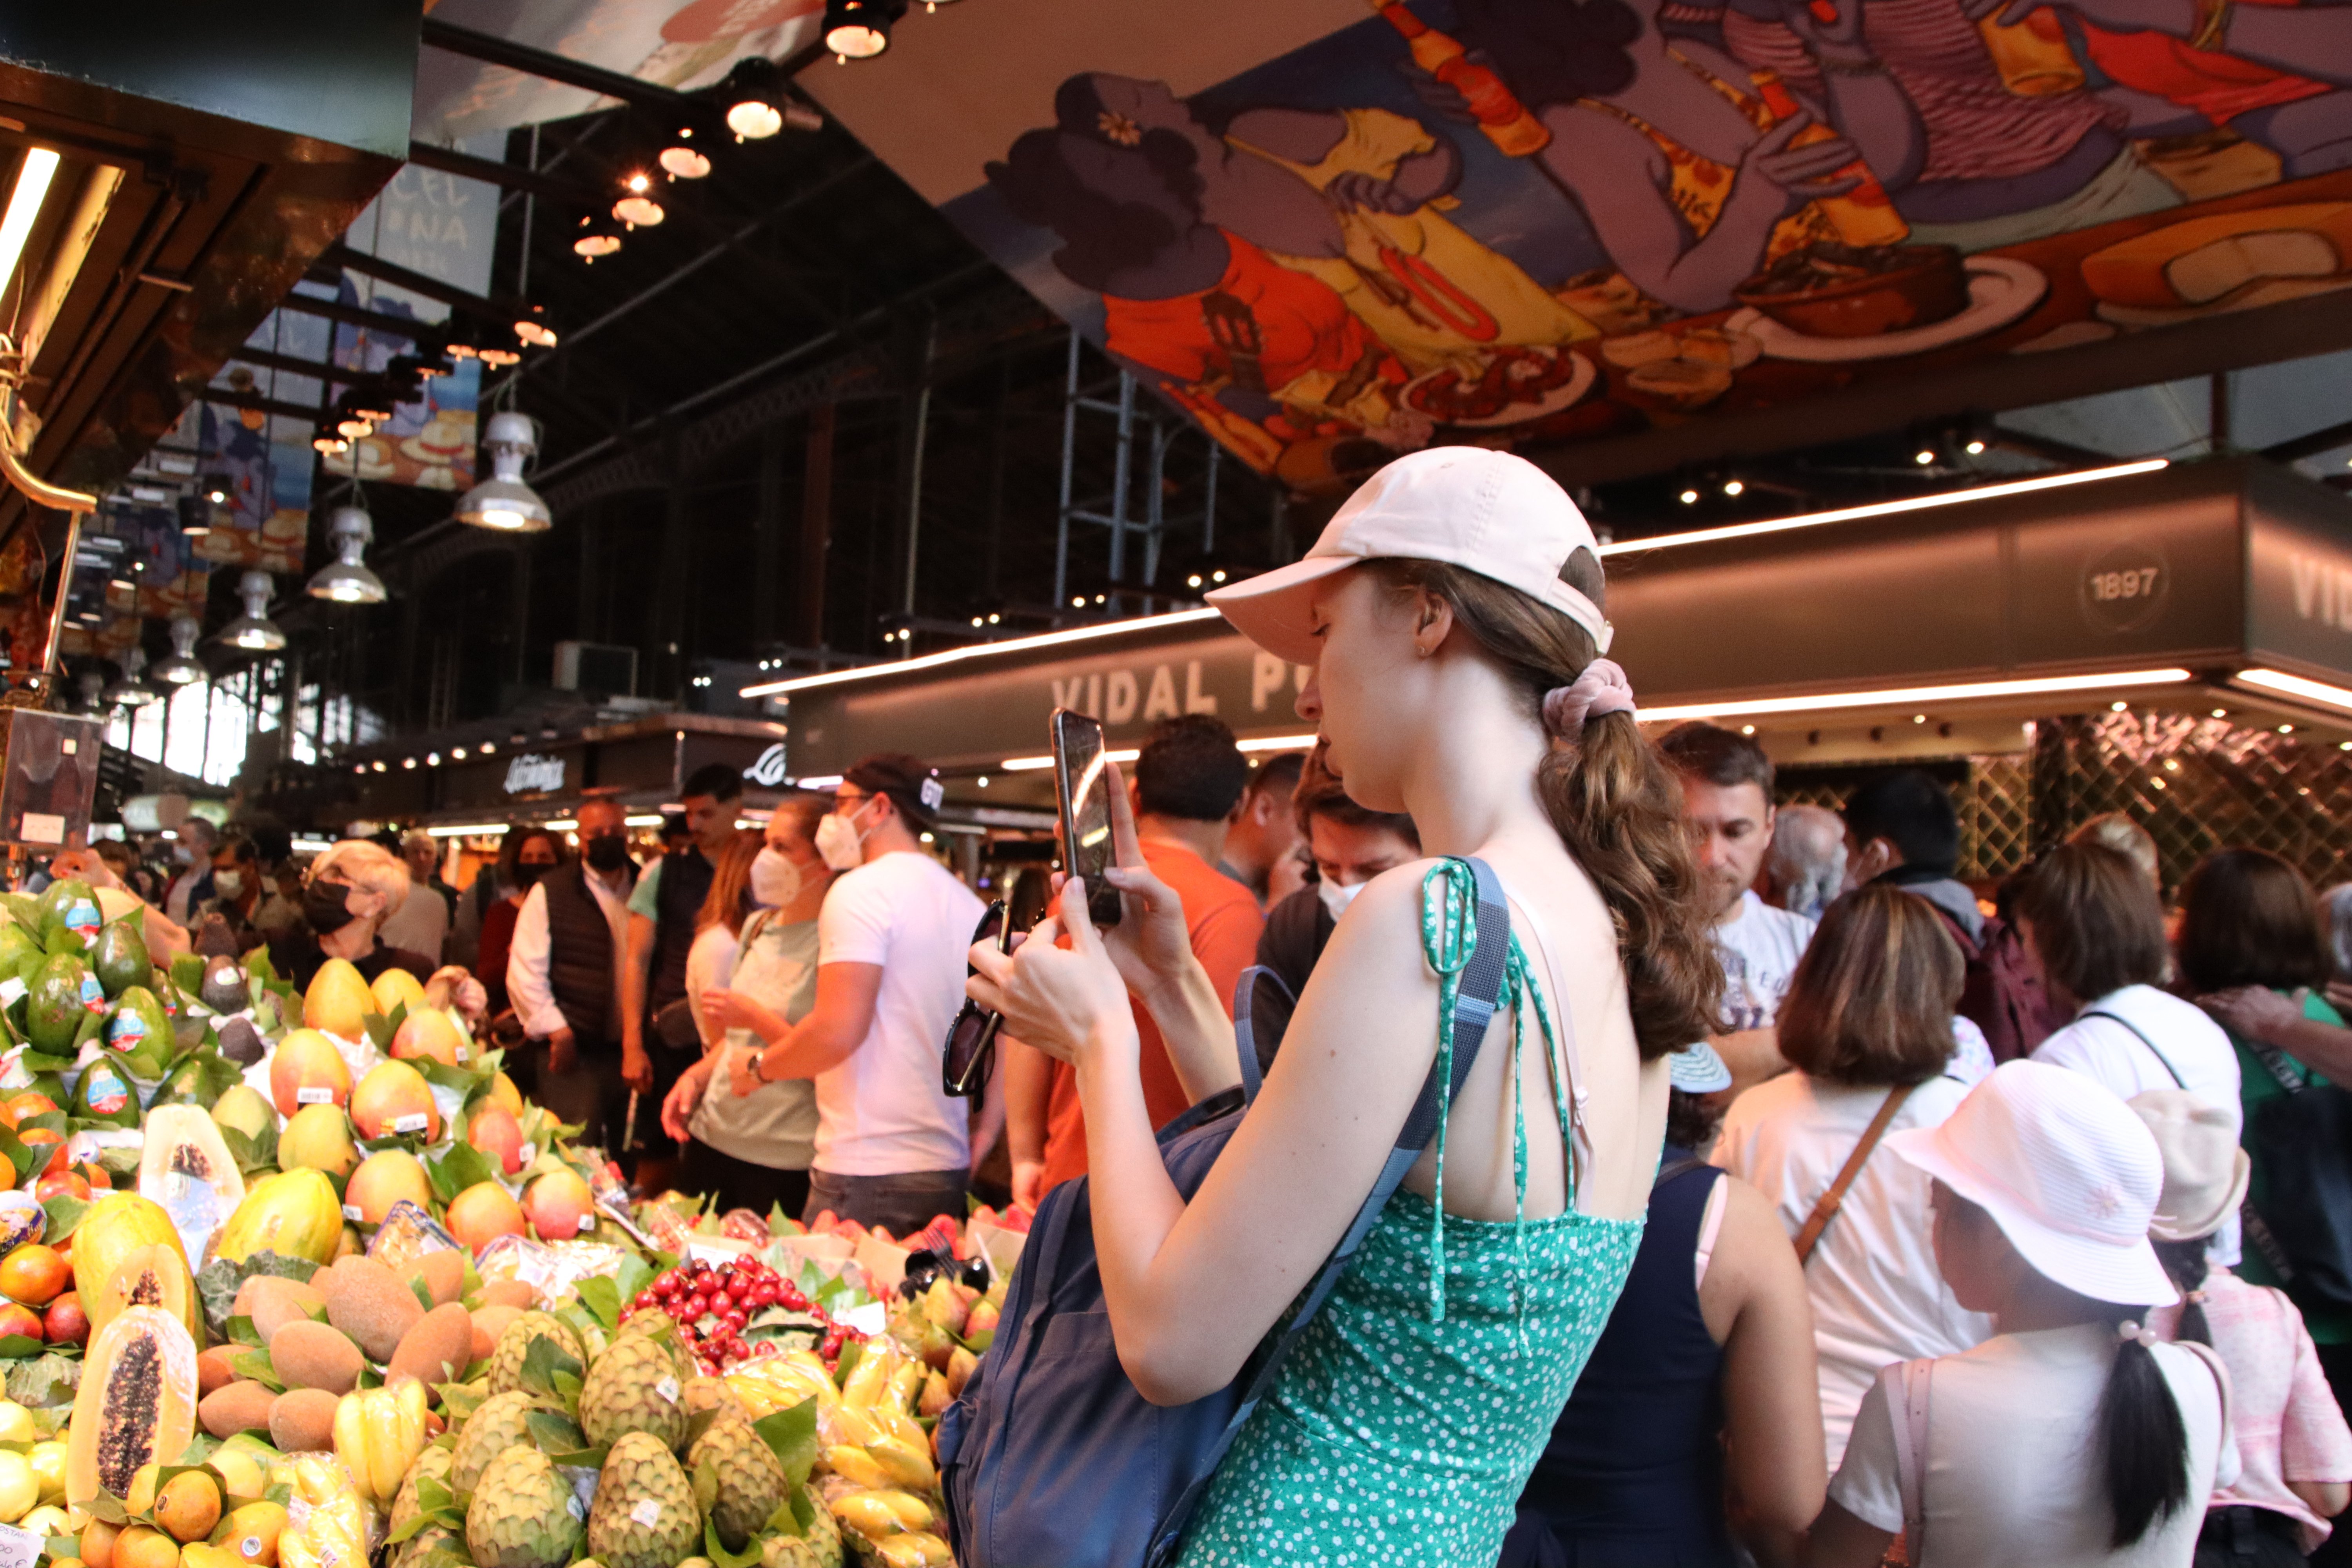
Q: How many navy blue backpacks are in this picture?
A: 1